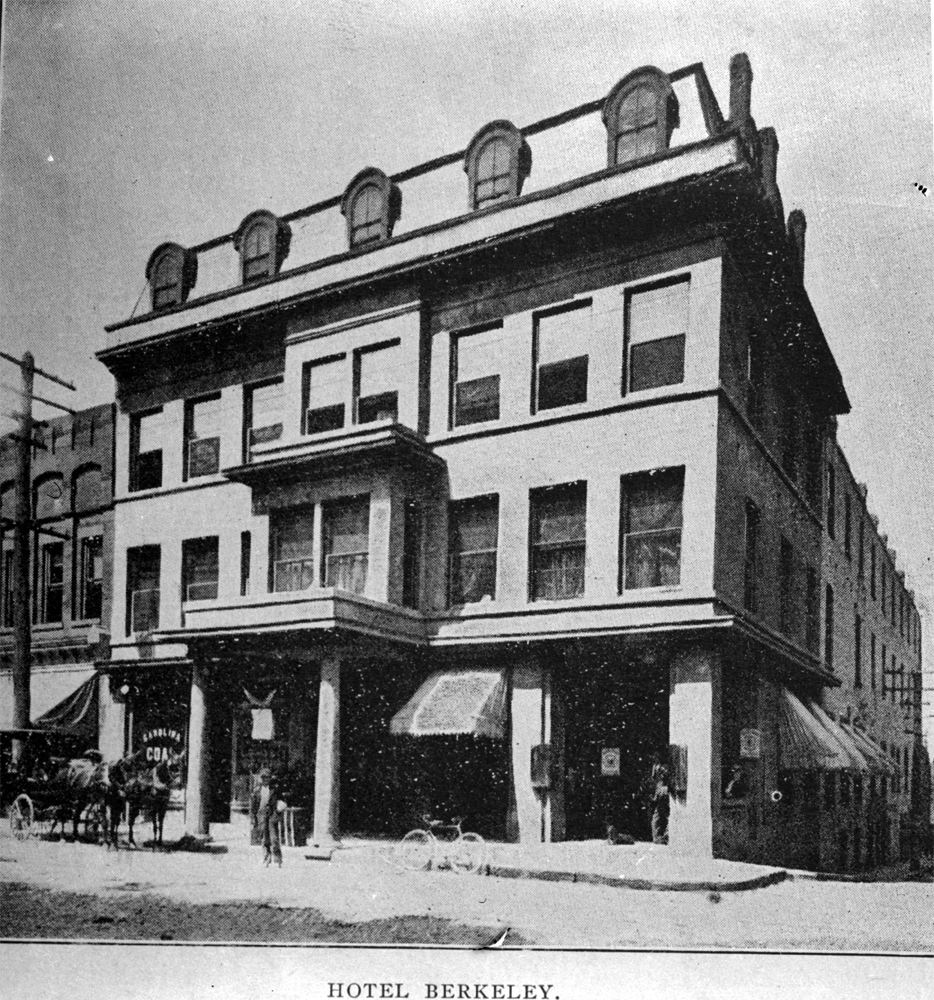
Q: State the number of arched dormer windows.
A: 5